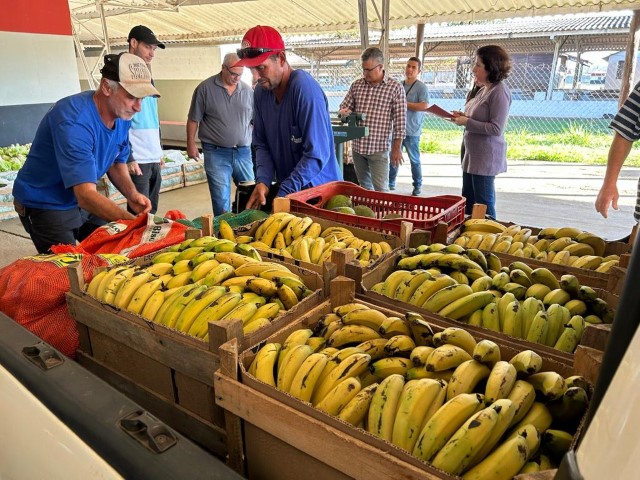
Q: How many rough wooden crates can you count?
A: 5